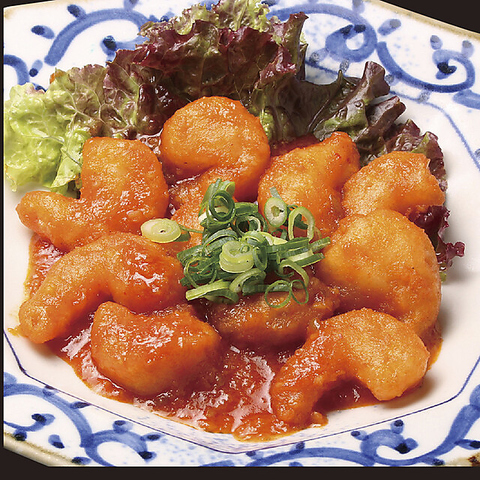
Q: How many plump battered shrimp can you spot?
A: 10